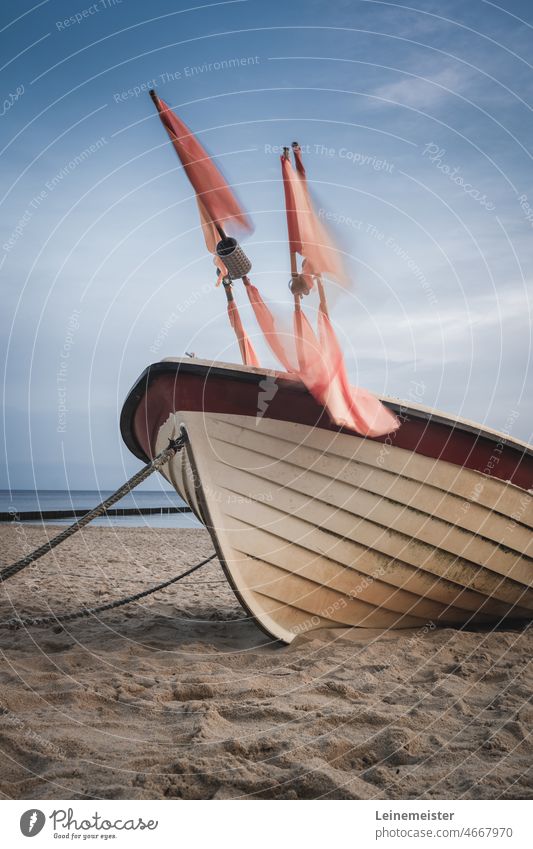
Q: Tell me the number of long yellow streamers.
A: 0